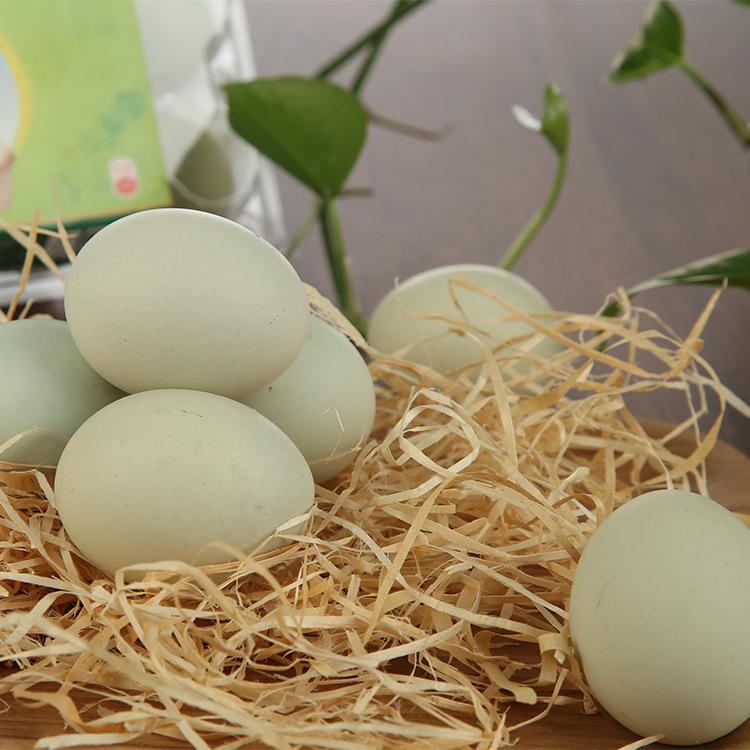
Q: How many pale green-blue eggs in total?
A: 6